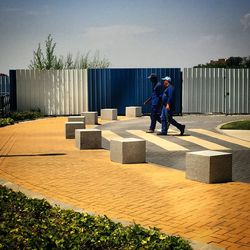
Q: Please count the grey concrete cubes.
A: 8